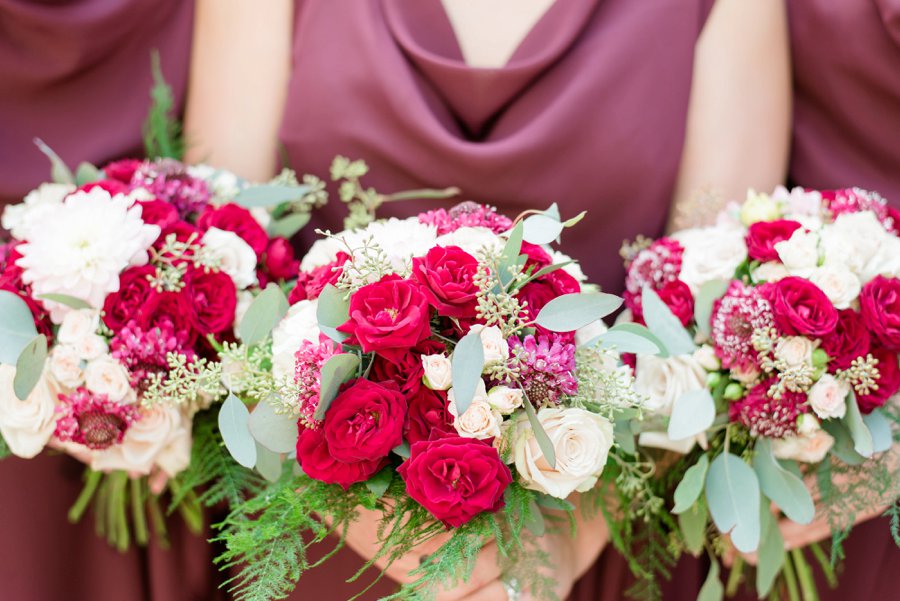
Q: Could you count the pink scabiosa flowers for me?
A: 10